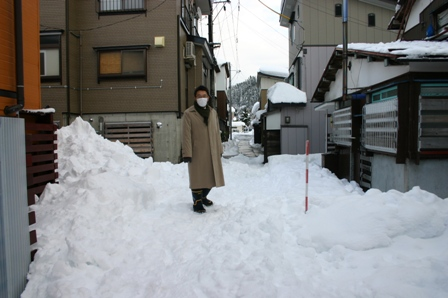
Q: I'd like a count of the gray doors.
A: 1